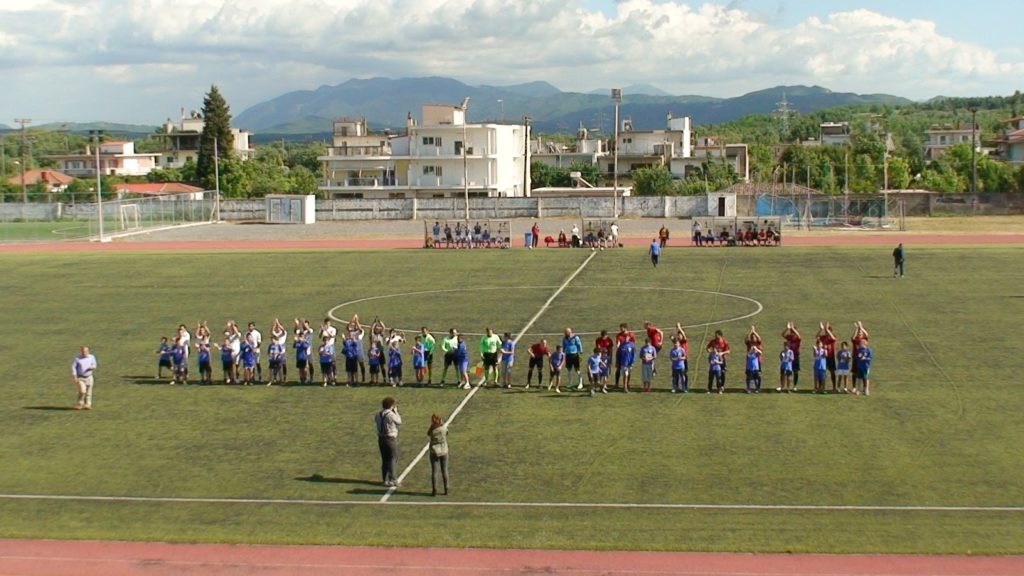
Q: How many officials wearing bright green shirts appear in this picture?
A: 3